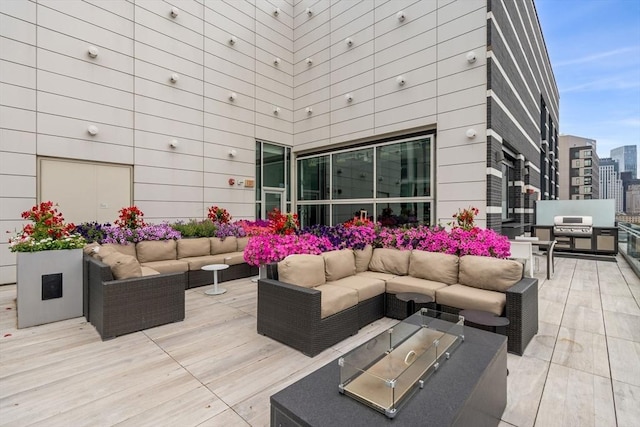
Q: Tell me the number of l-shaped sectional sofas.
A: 2